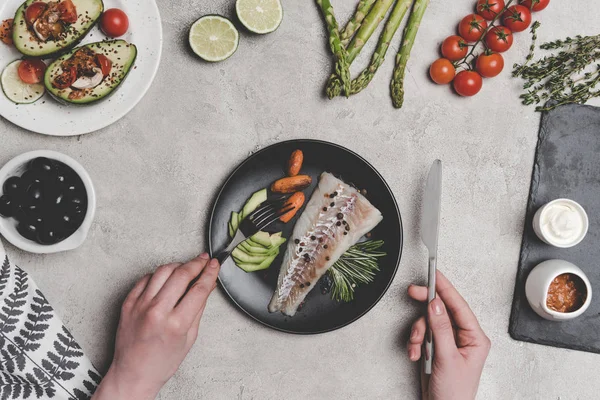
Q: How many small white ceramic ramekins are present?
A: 2